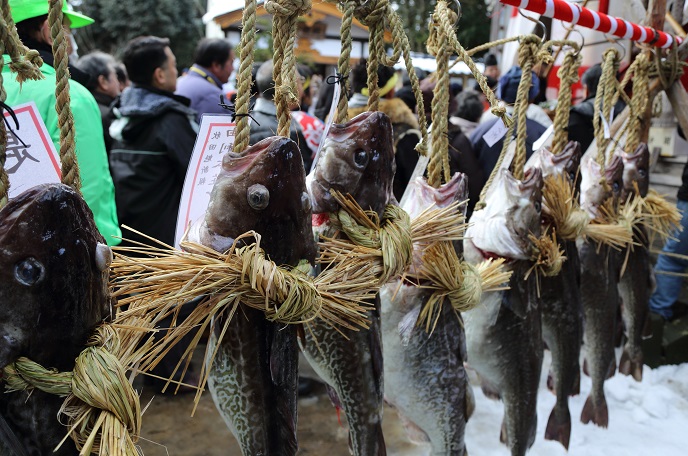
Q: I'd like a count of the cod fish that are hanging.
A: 8